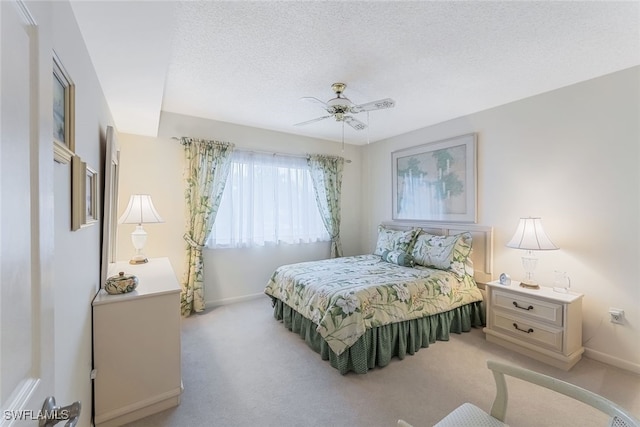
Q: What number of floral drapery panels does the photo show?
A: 2